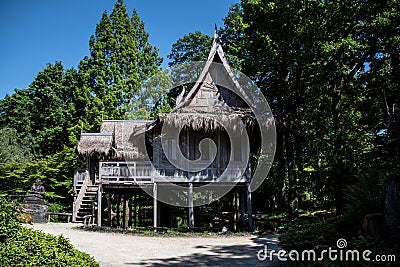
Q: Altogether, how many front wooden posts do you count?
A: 4